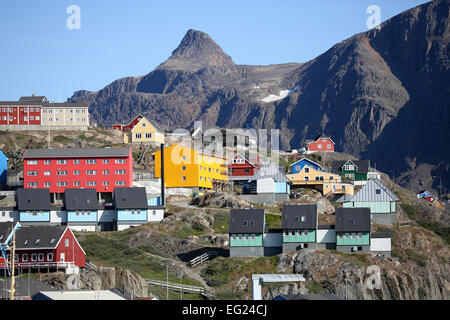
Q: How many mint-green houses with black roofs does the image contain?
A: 3